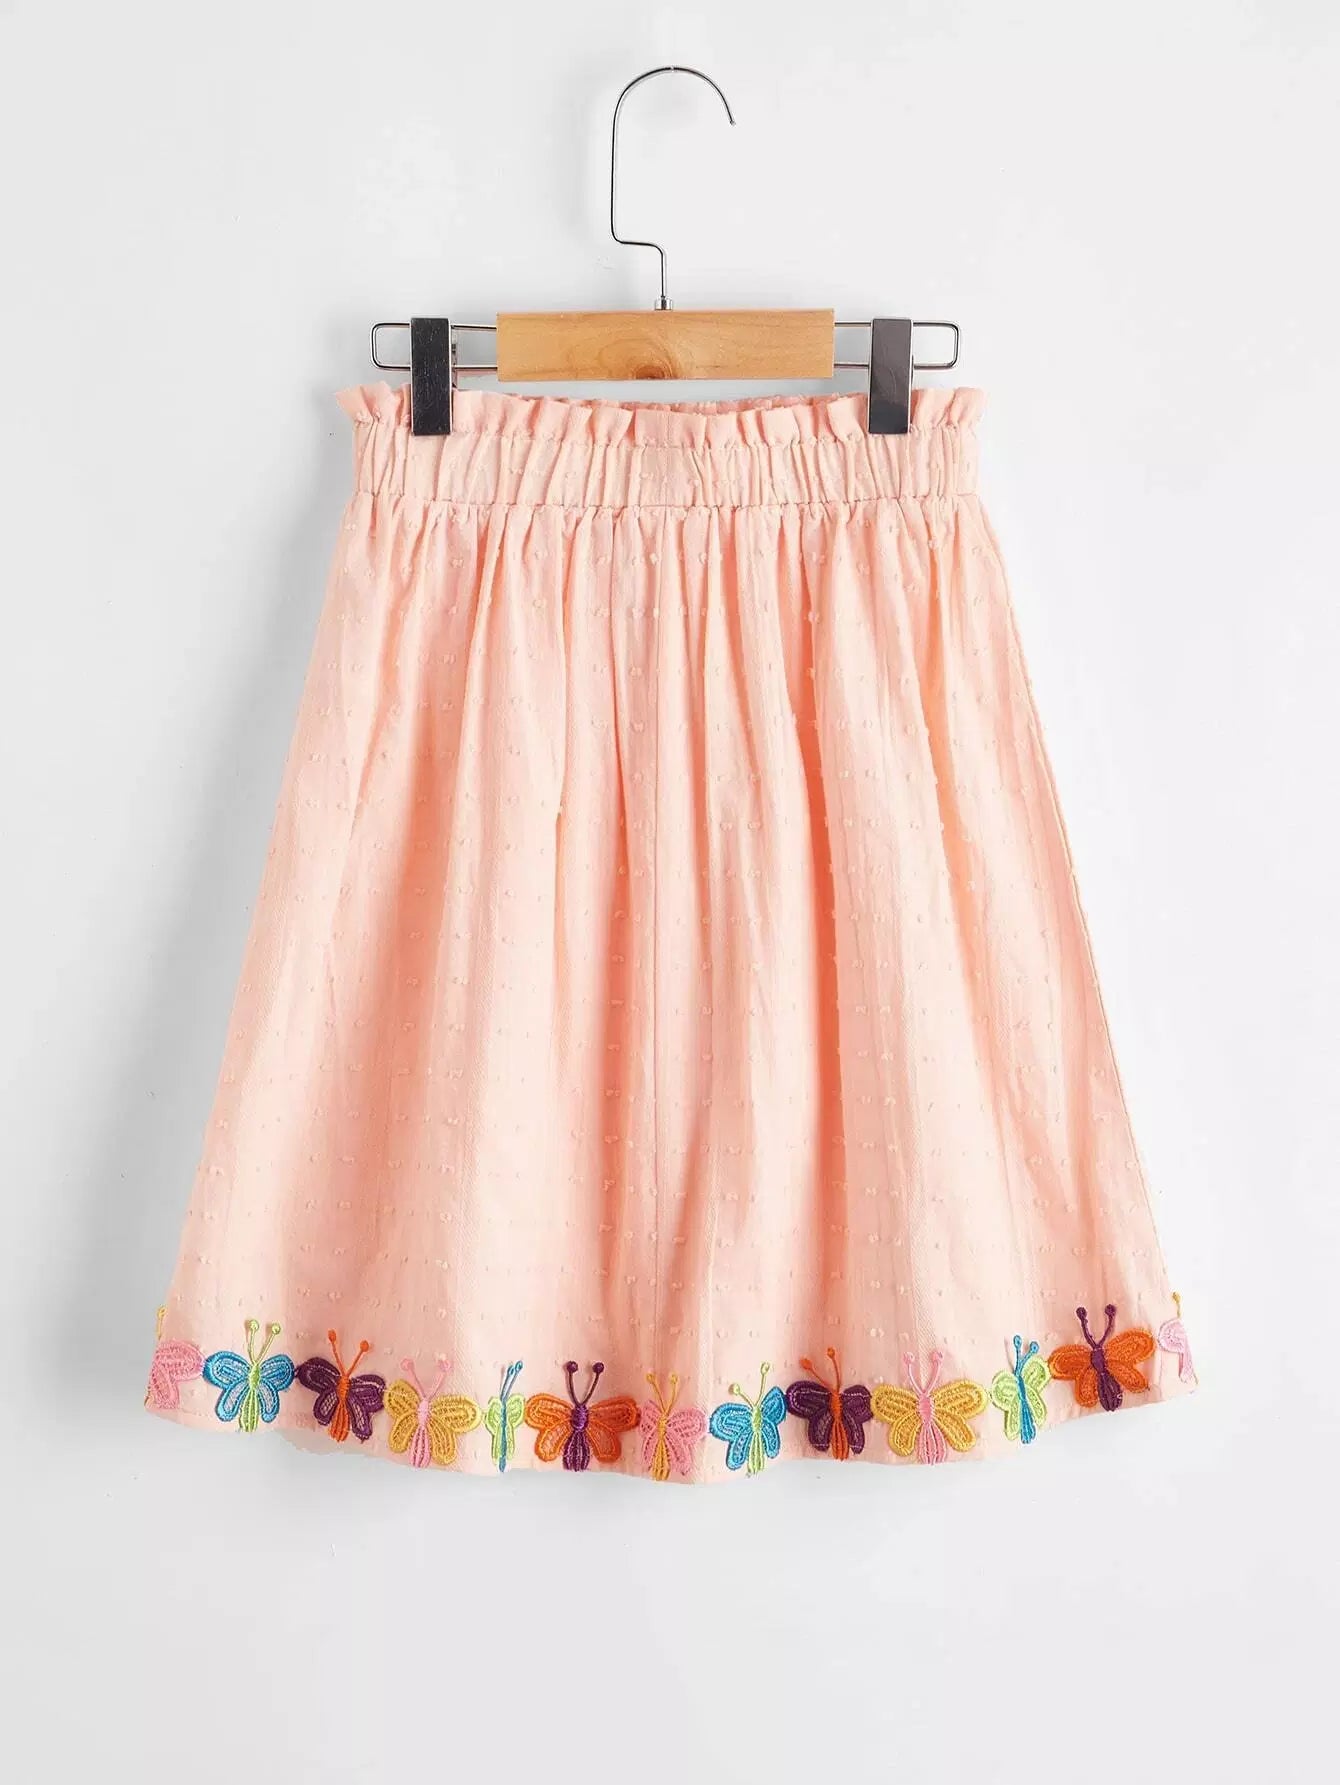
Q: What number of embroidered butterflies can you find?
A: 13